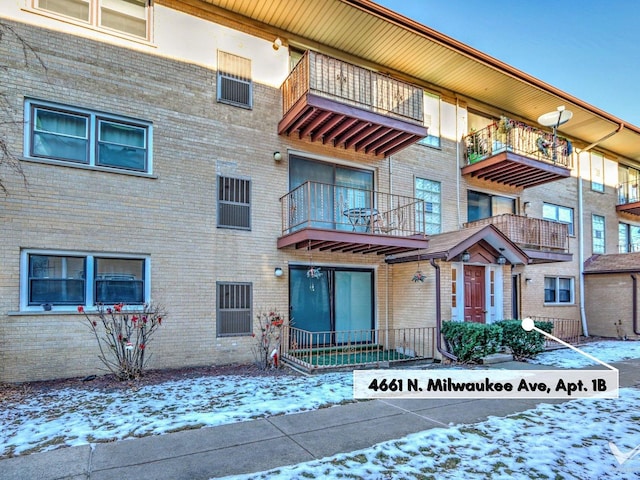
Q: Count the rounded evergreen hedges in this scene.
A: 2